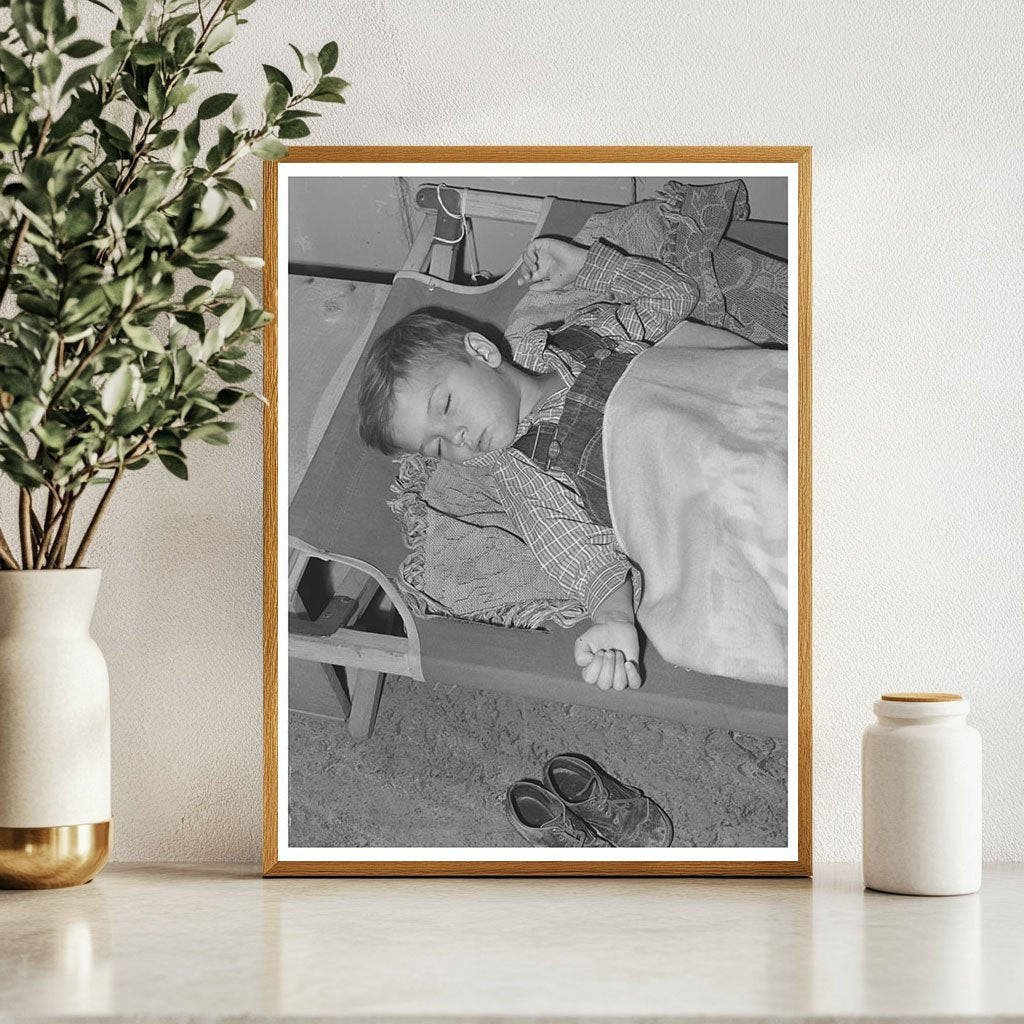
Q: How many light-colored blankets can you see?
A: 1